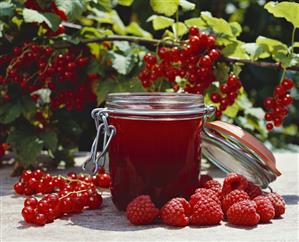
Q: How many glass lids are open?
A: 1